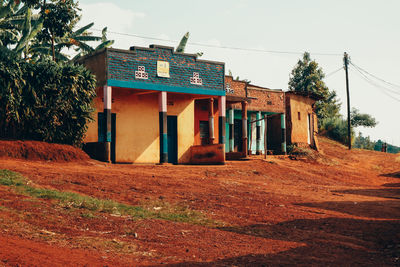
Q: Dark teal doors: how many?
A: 2